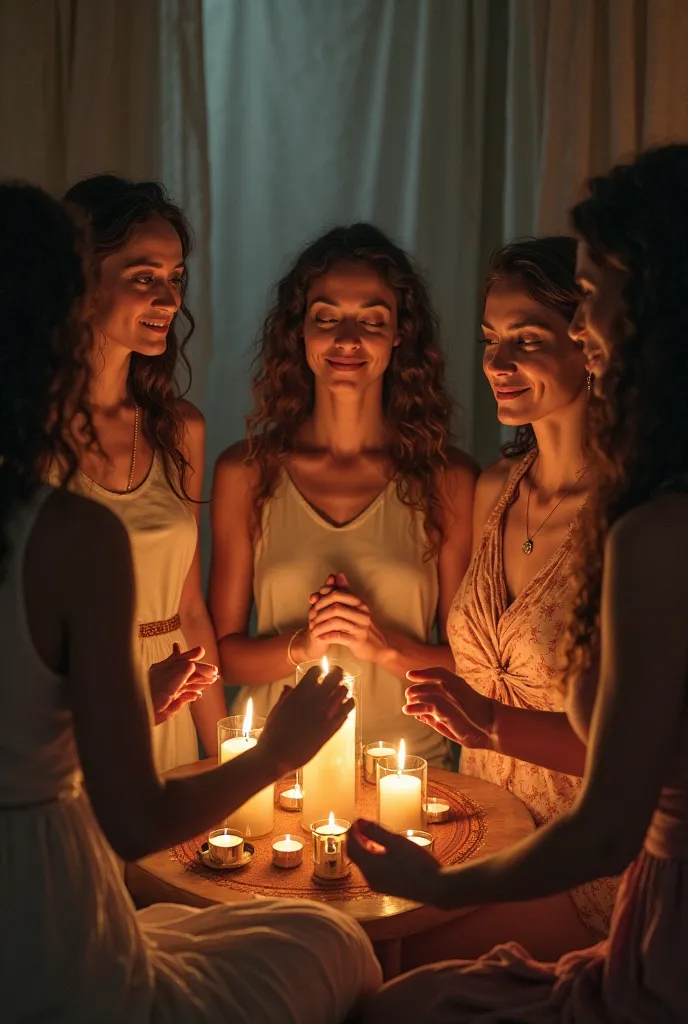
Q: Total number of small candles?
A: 7